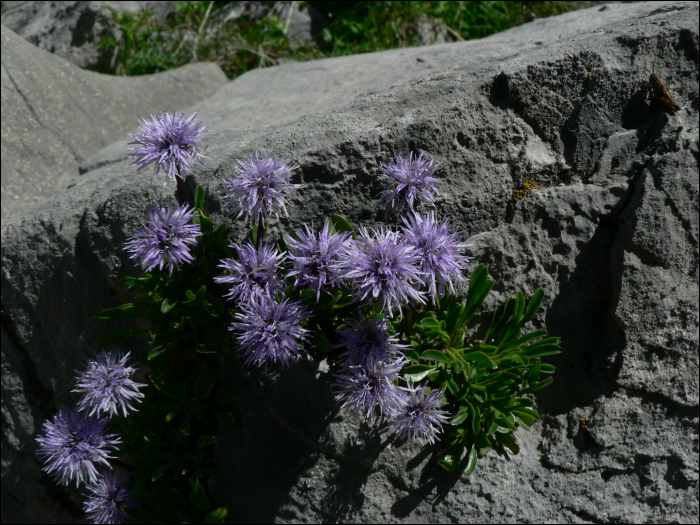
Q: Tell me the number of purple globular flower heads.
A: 15